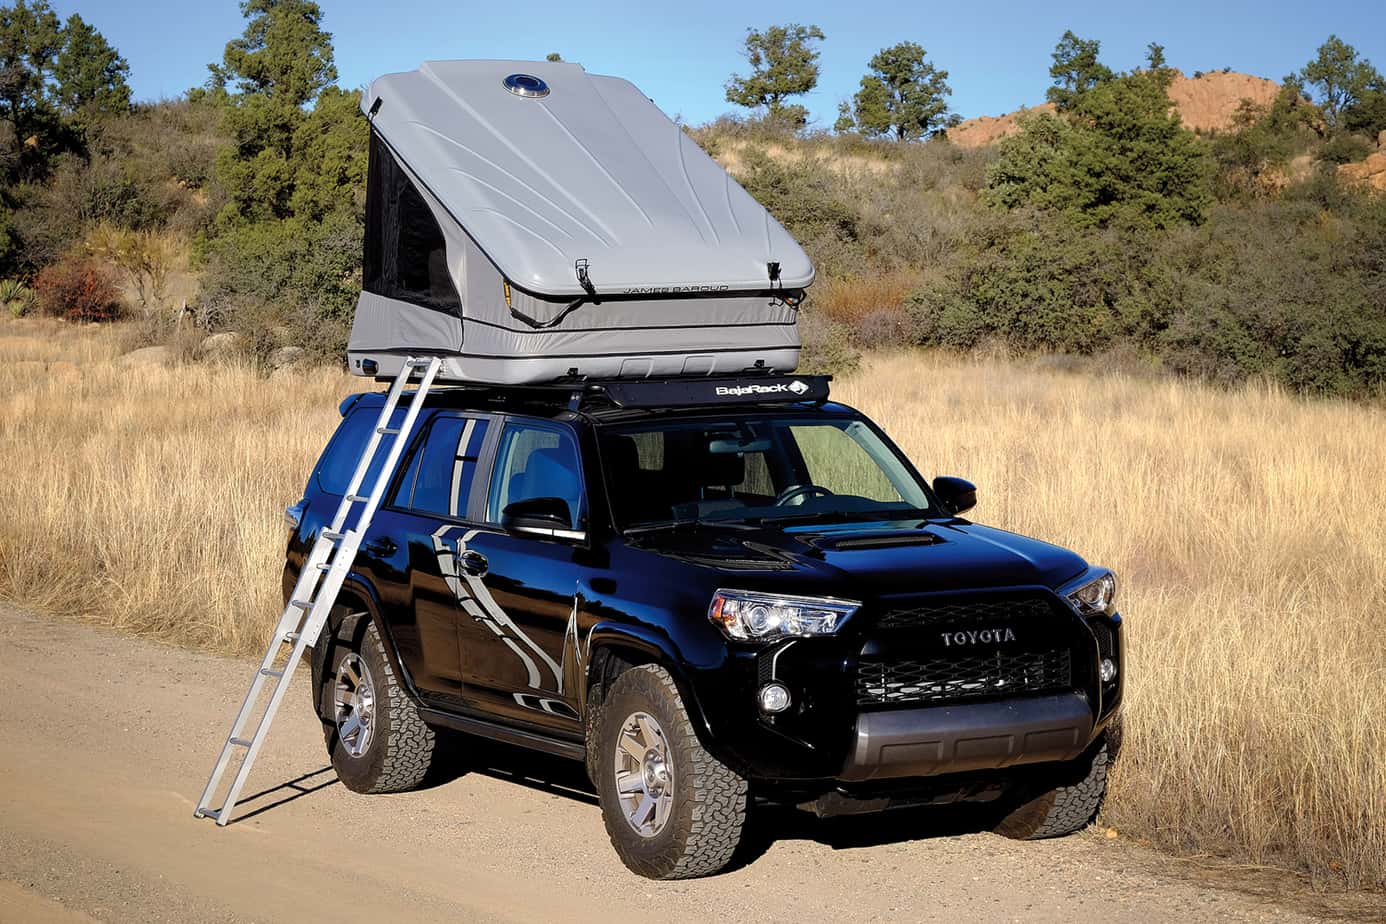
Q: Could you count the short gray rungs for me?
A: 10